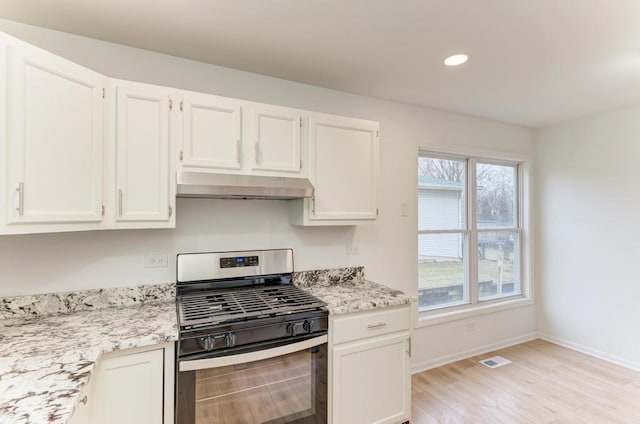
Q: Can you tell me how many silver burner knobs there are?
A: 4